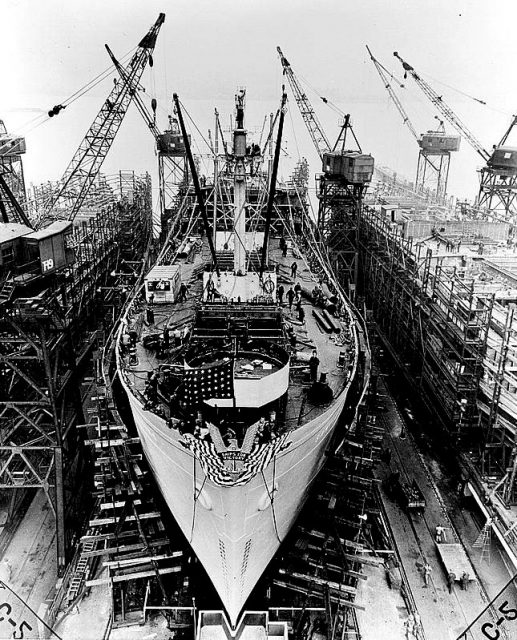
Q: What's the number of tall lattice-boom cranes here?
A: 5